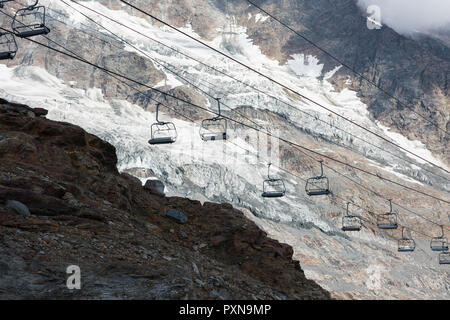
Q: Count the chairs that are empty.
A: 11